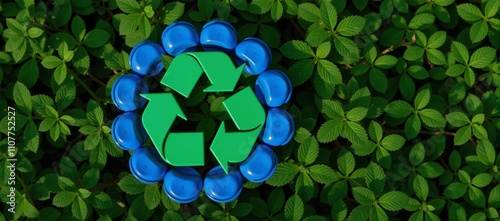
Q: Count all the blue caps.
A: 12